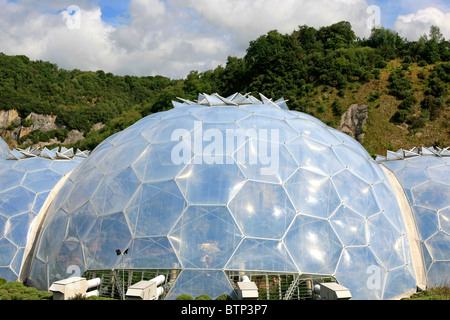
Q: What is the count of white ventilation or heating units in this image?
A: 4